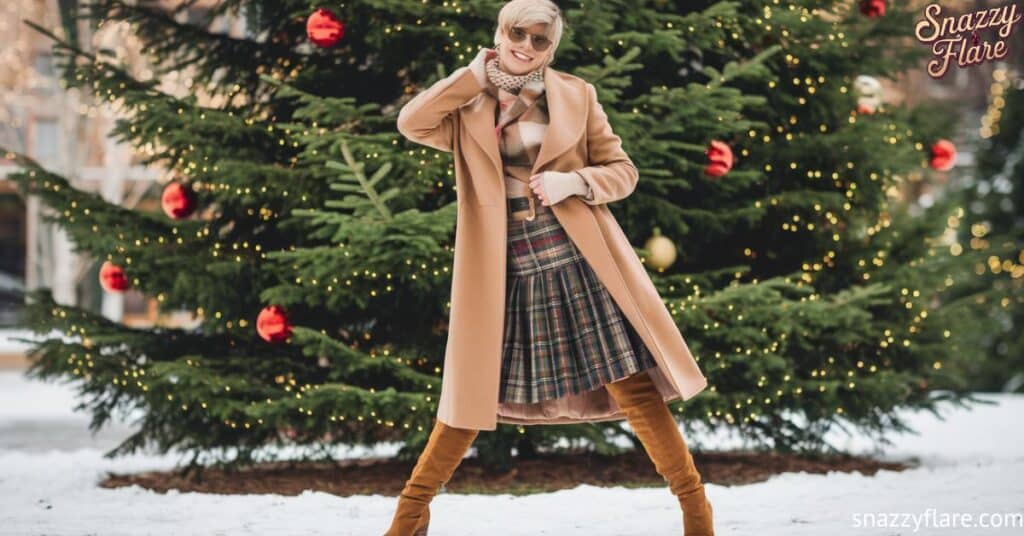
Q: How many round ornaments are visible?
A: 9